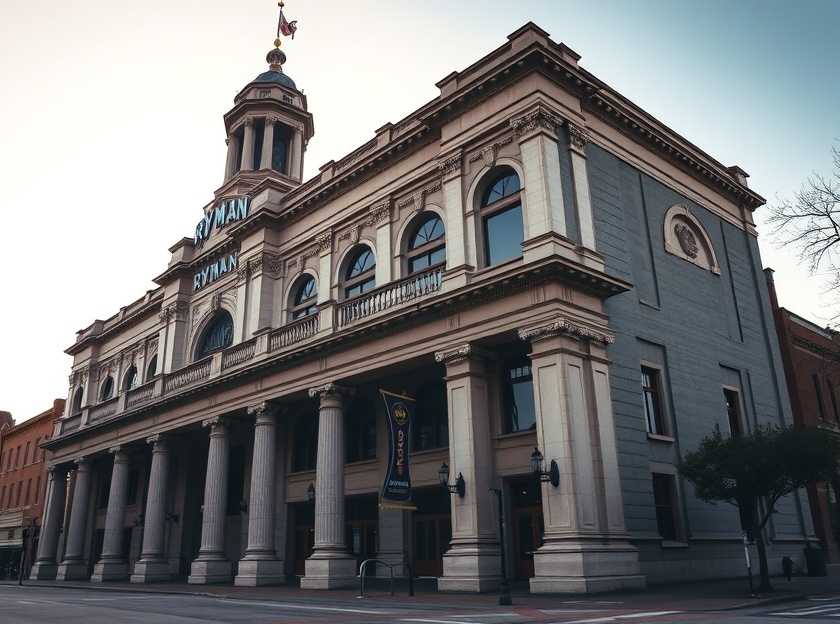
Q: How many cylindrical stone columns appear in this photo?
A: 7